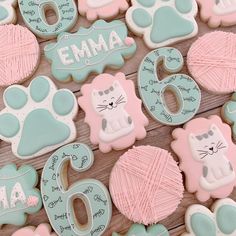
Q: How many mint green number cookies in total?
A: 3